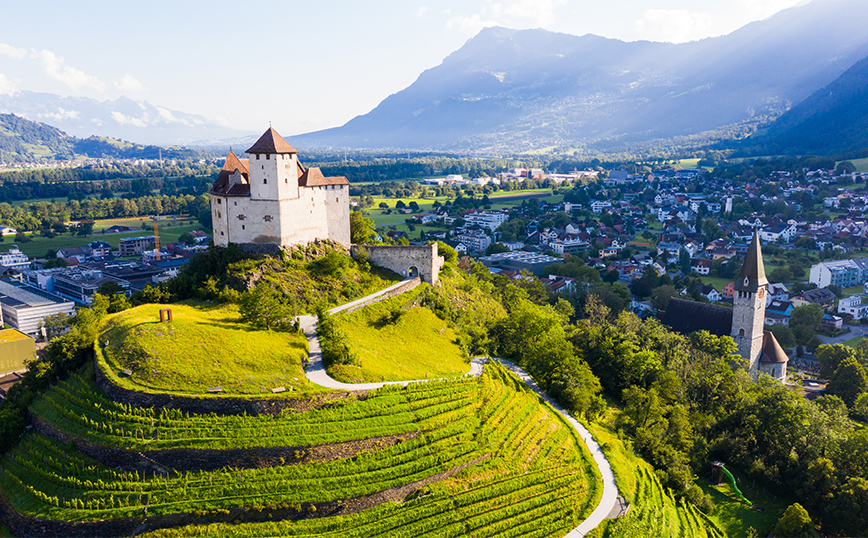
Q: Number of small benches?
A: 4